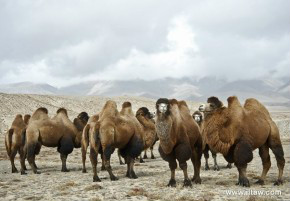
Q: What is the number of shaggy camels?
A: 8